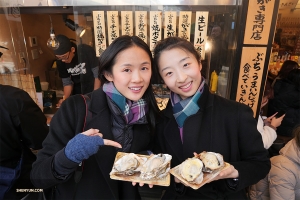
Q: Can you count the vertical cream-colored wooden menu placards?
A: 8